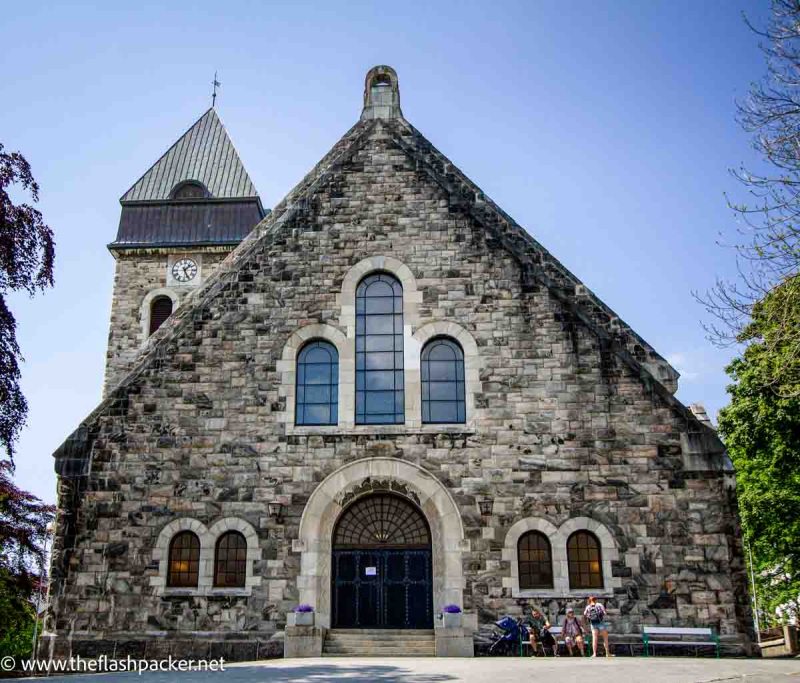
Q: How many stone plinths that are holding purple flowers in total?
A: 2